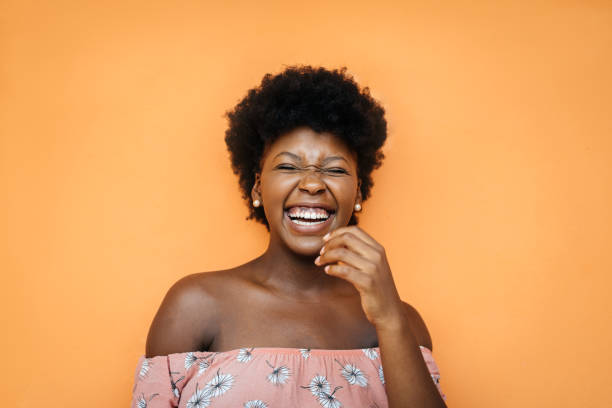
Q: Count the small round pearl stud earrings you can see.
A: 2